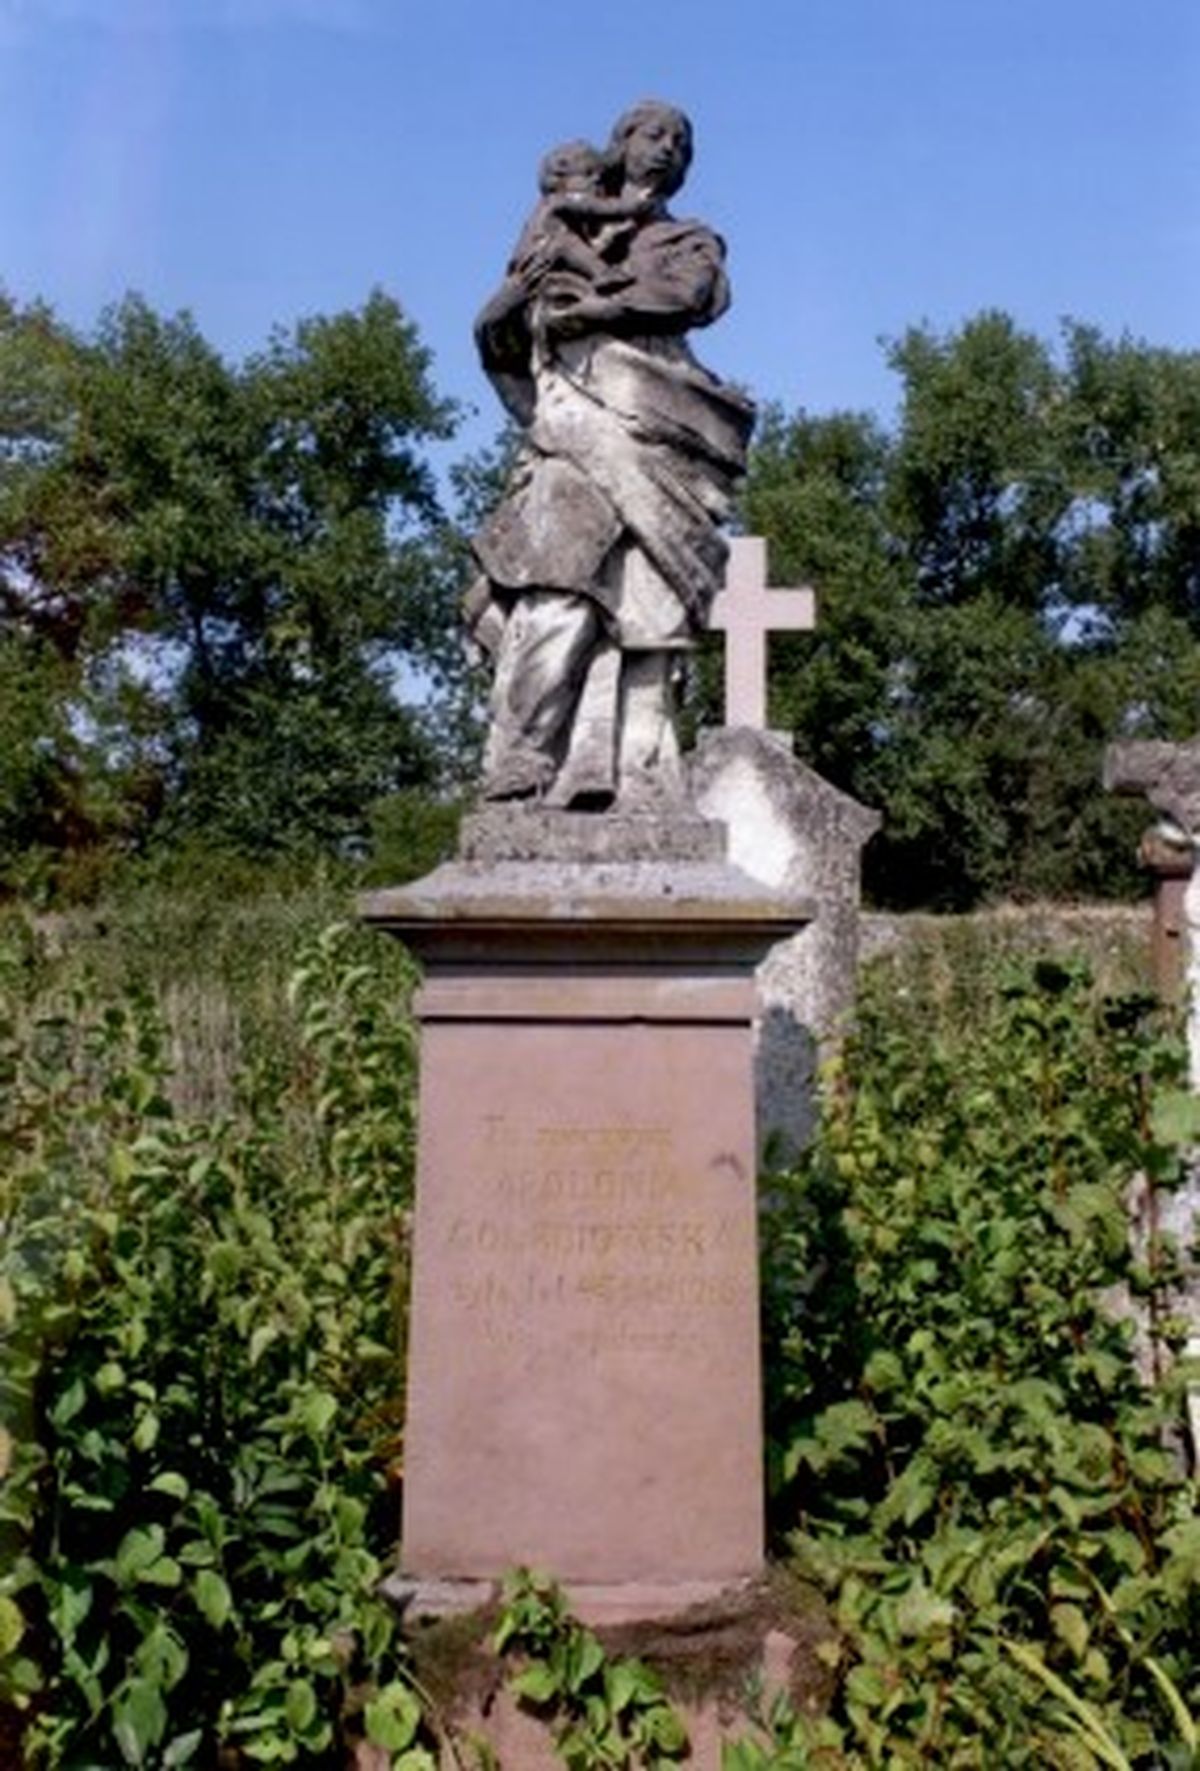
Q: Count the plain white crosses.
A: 1